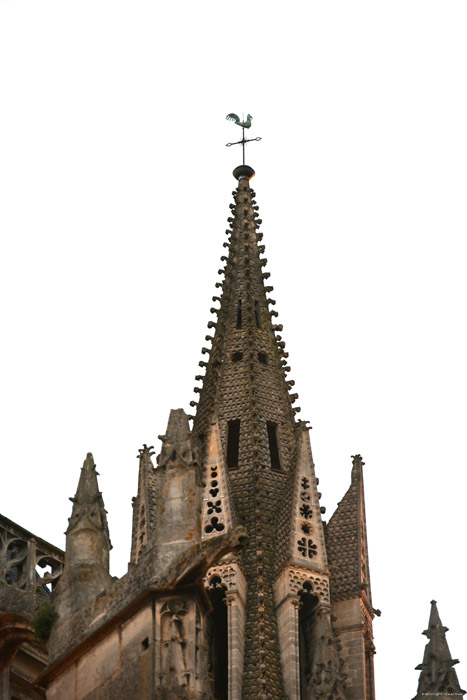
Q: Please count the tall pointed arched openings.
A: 2